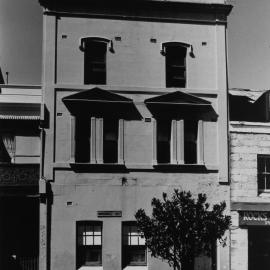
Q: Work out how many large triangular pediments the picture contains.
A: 2